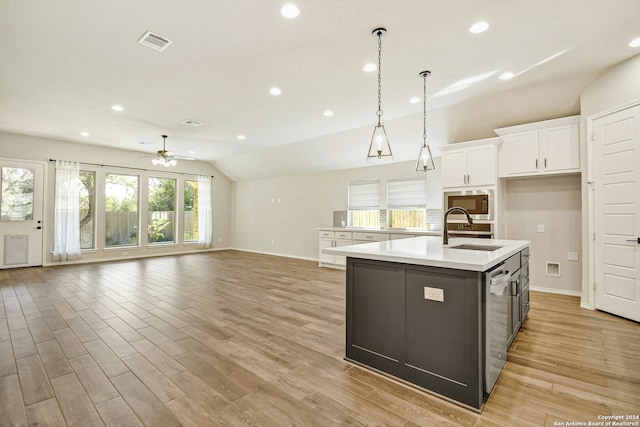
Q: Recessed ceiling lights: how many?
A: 12